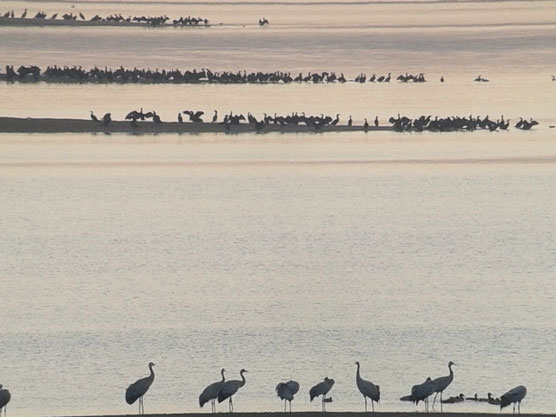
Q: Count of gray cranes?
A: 10